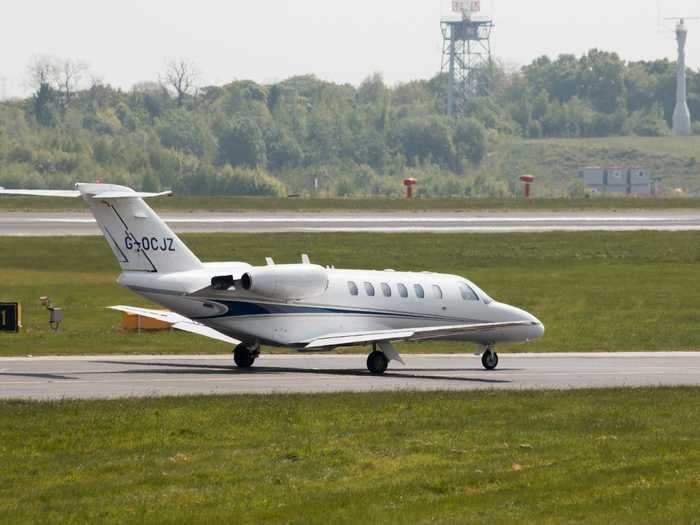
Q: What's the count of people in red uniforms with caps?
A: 0